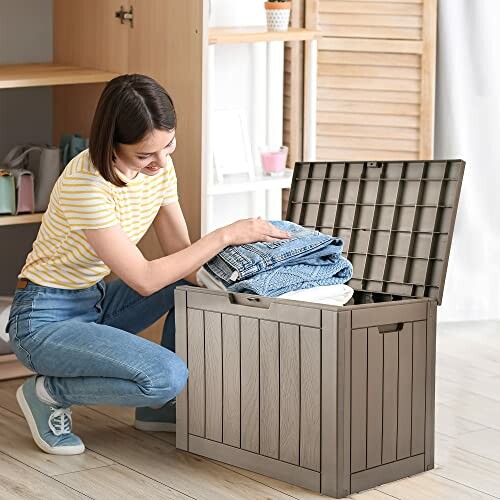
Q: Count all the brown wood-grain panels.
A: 12